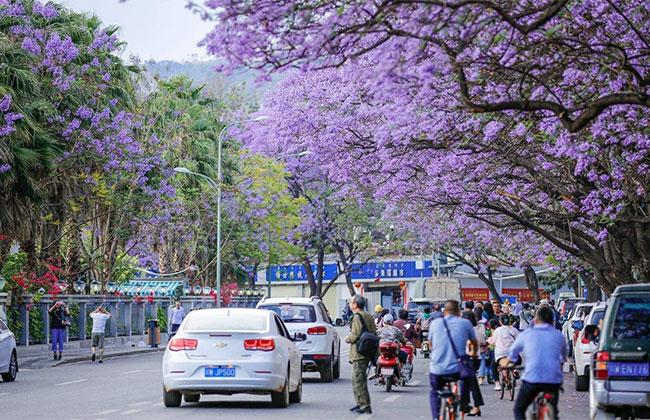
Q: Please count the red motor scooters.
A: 2